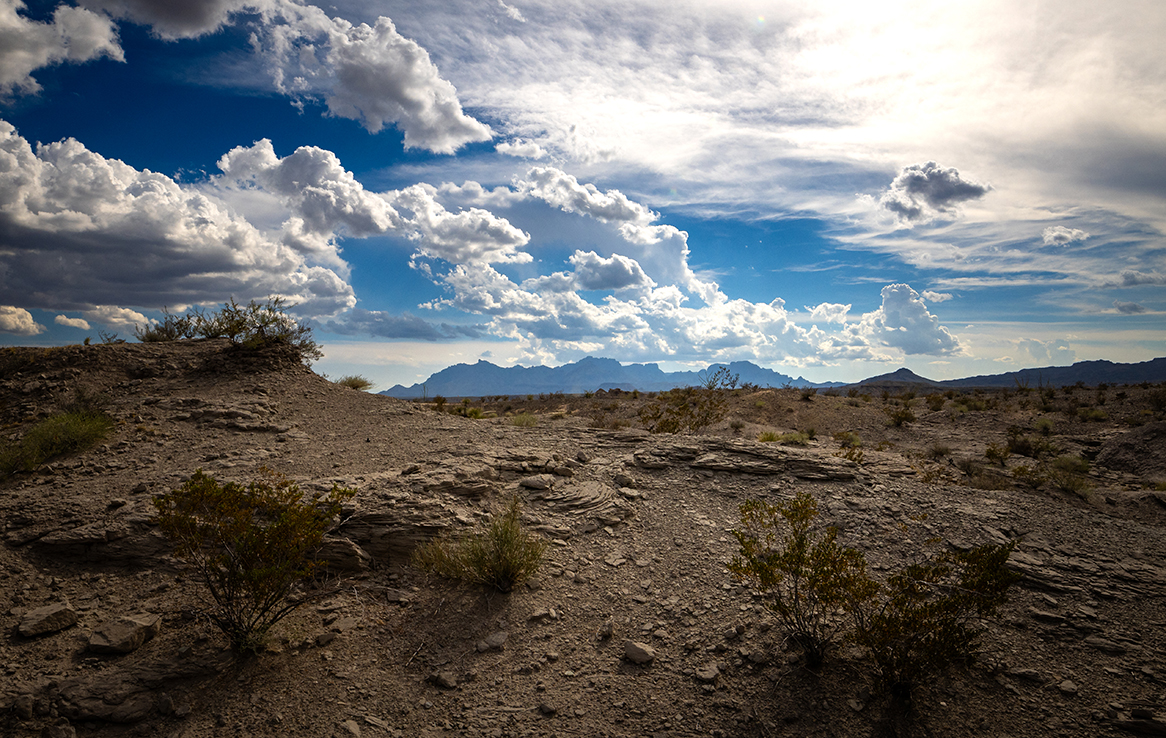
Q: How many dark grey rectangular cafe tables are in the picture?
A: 0